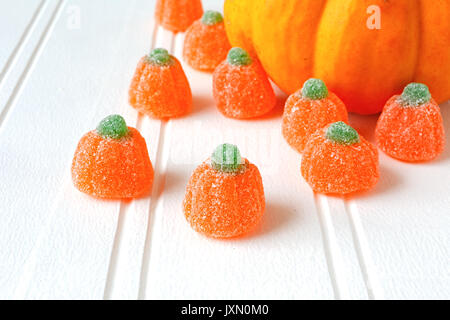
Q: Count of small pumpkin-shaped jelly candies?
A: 9